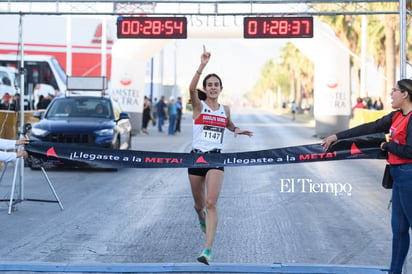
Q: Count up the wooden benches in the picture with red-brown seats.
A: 0